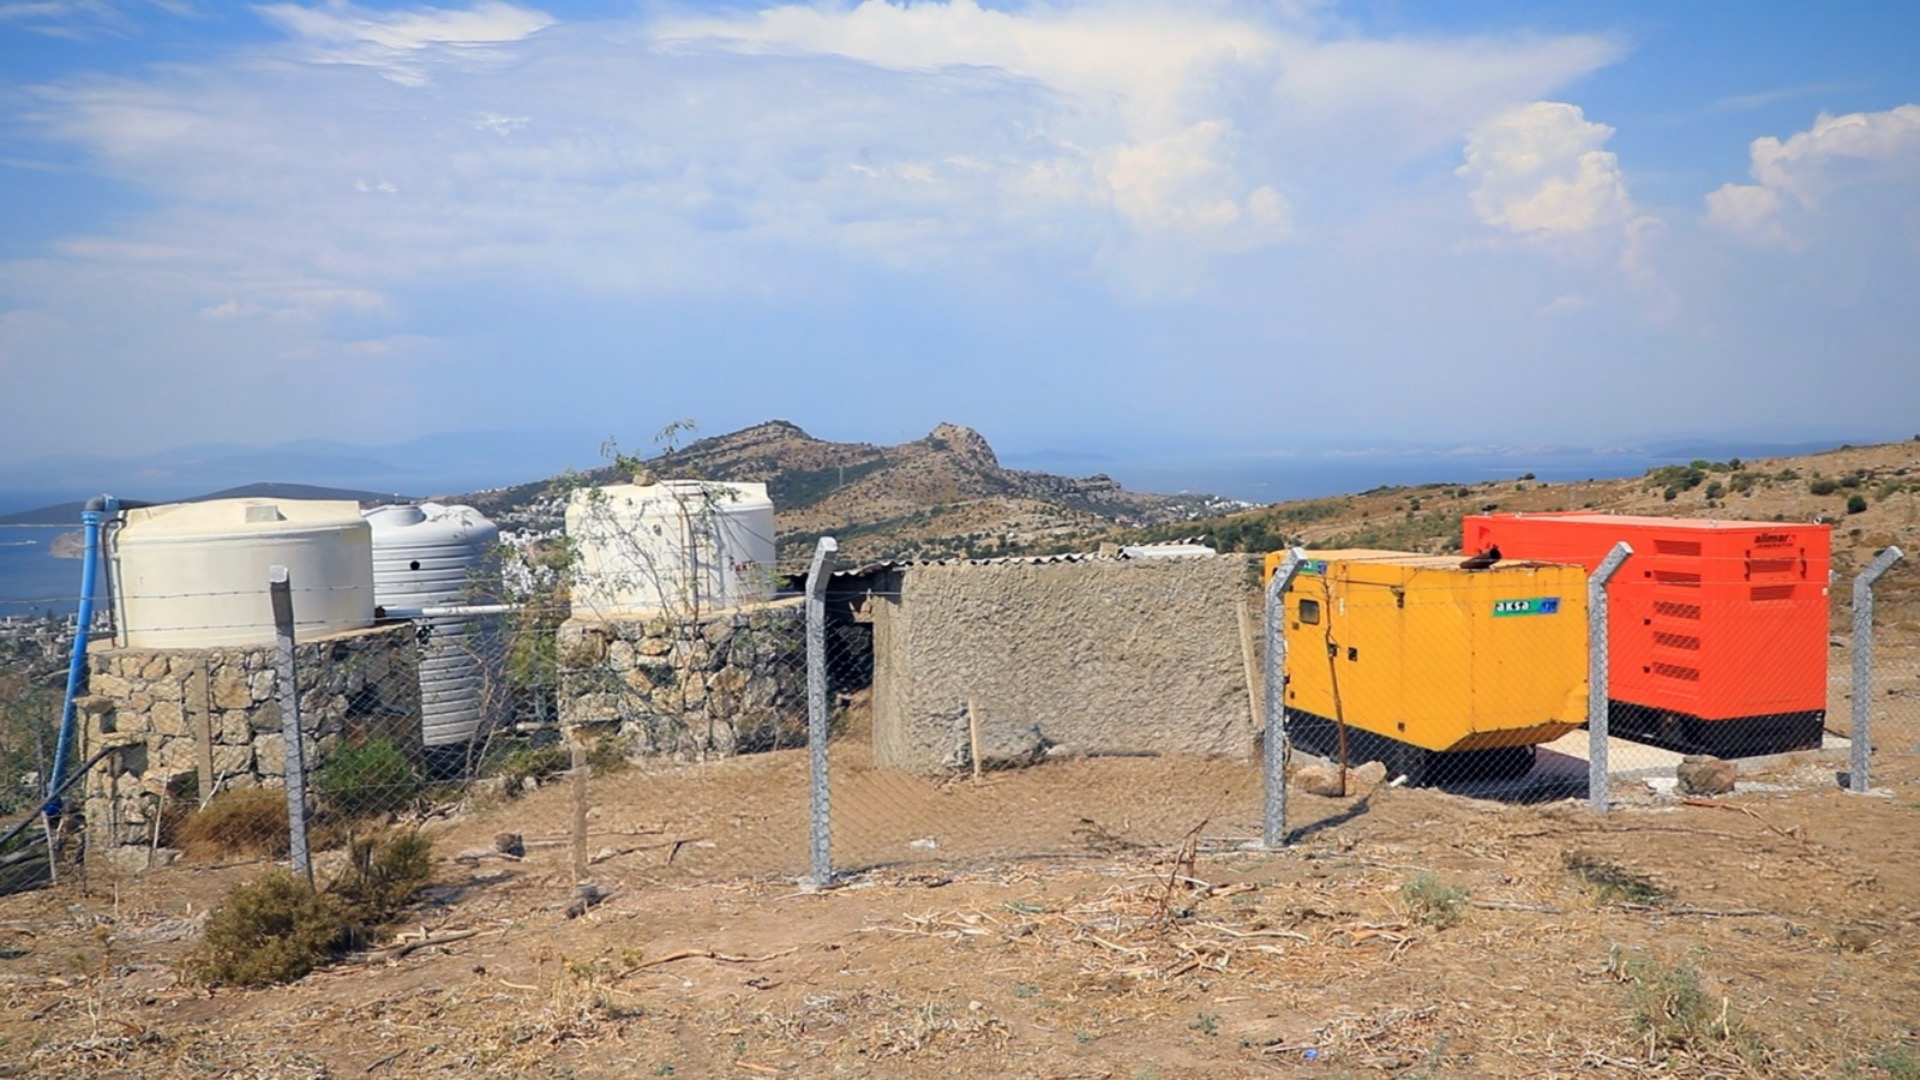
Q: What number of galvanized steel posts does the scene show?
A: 5